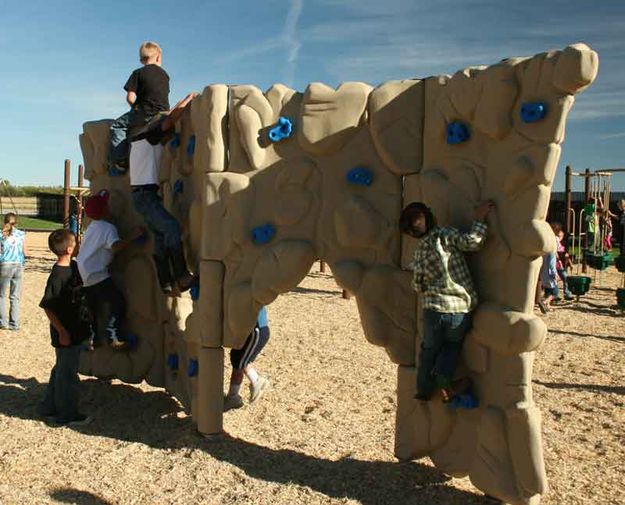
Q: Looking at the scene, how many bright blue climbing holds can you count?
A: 15